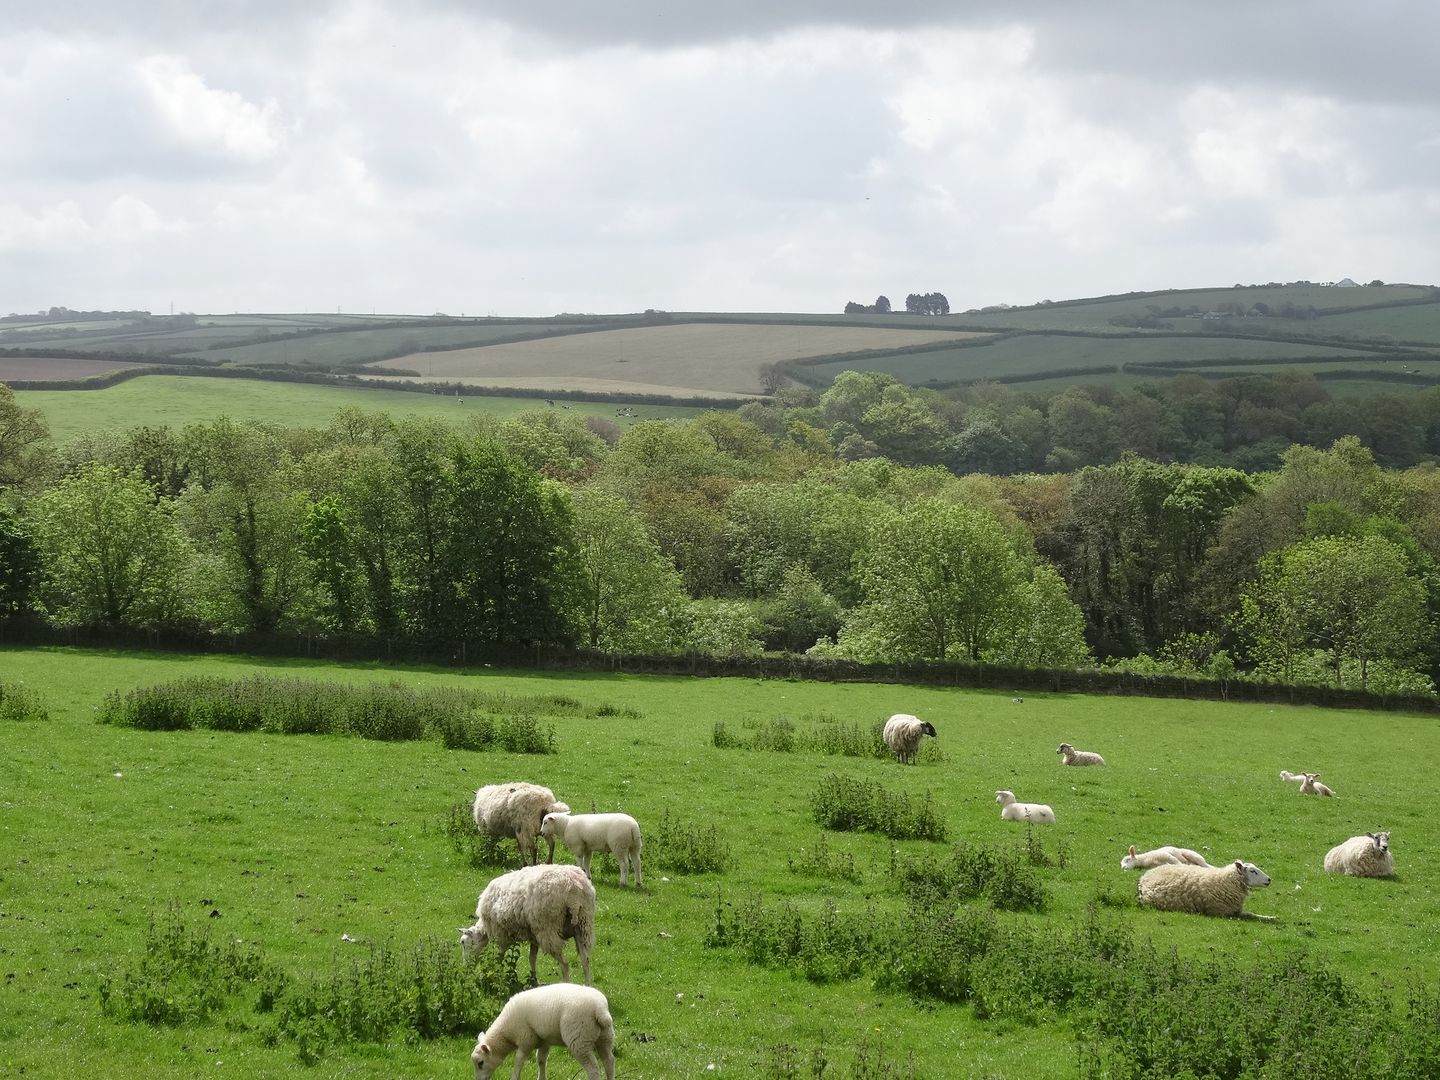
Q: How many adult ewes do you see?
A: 5